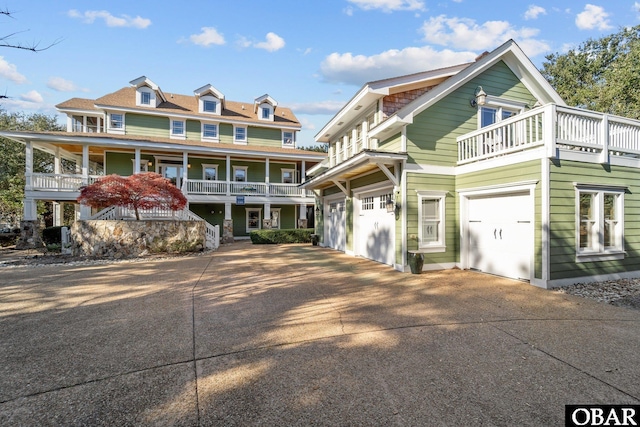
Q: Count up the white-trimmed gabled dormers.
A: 3